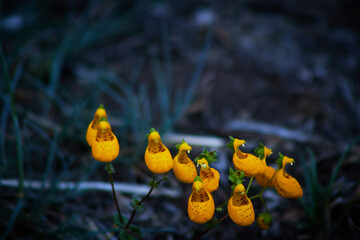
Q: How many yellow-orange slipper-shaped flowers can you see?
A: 10